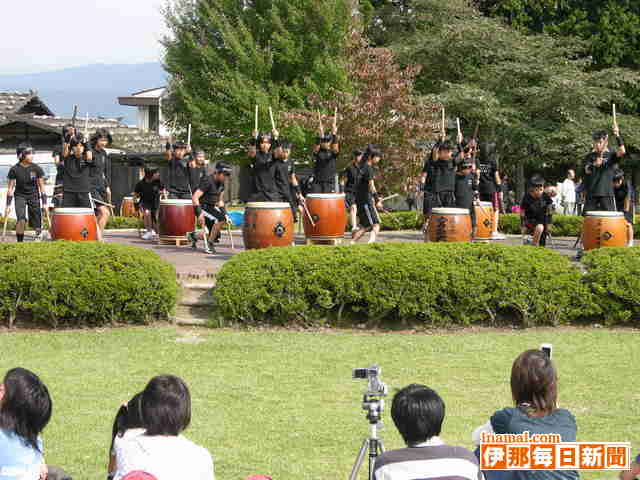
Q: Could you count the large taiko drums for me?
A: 7